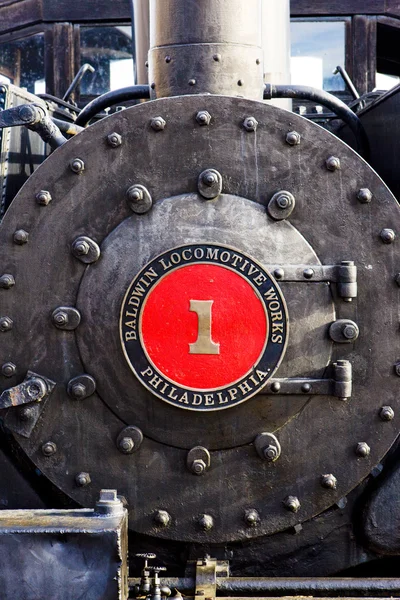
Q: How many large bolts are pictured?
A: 10